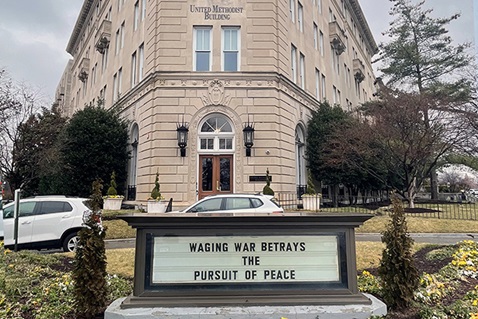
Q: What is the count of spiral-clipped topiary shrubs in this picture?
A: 4